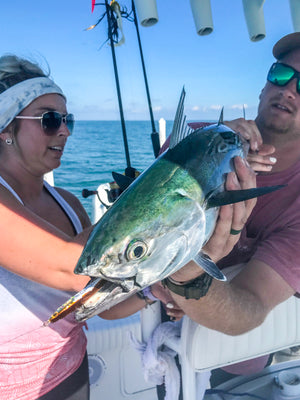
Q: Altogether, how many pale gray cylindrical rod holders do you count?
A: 4